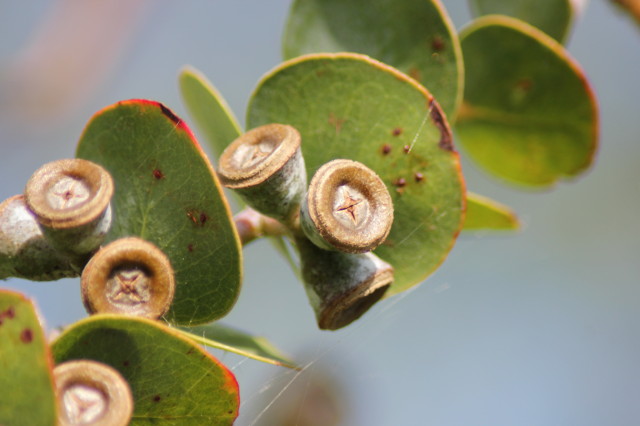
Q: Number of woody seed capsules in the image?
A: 7